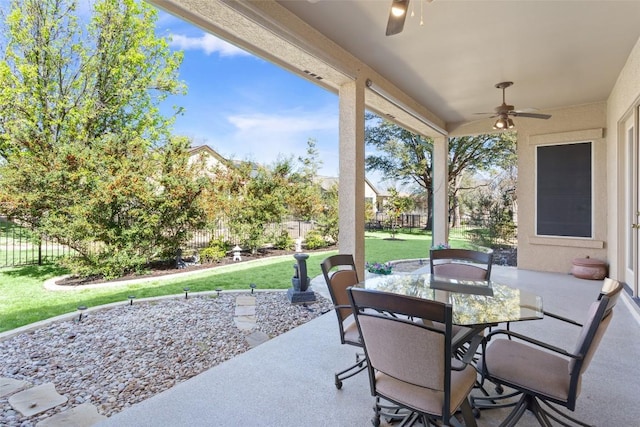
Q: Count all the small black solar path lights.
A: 5